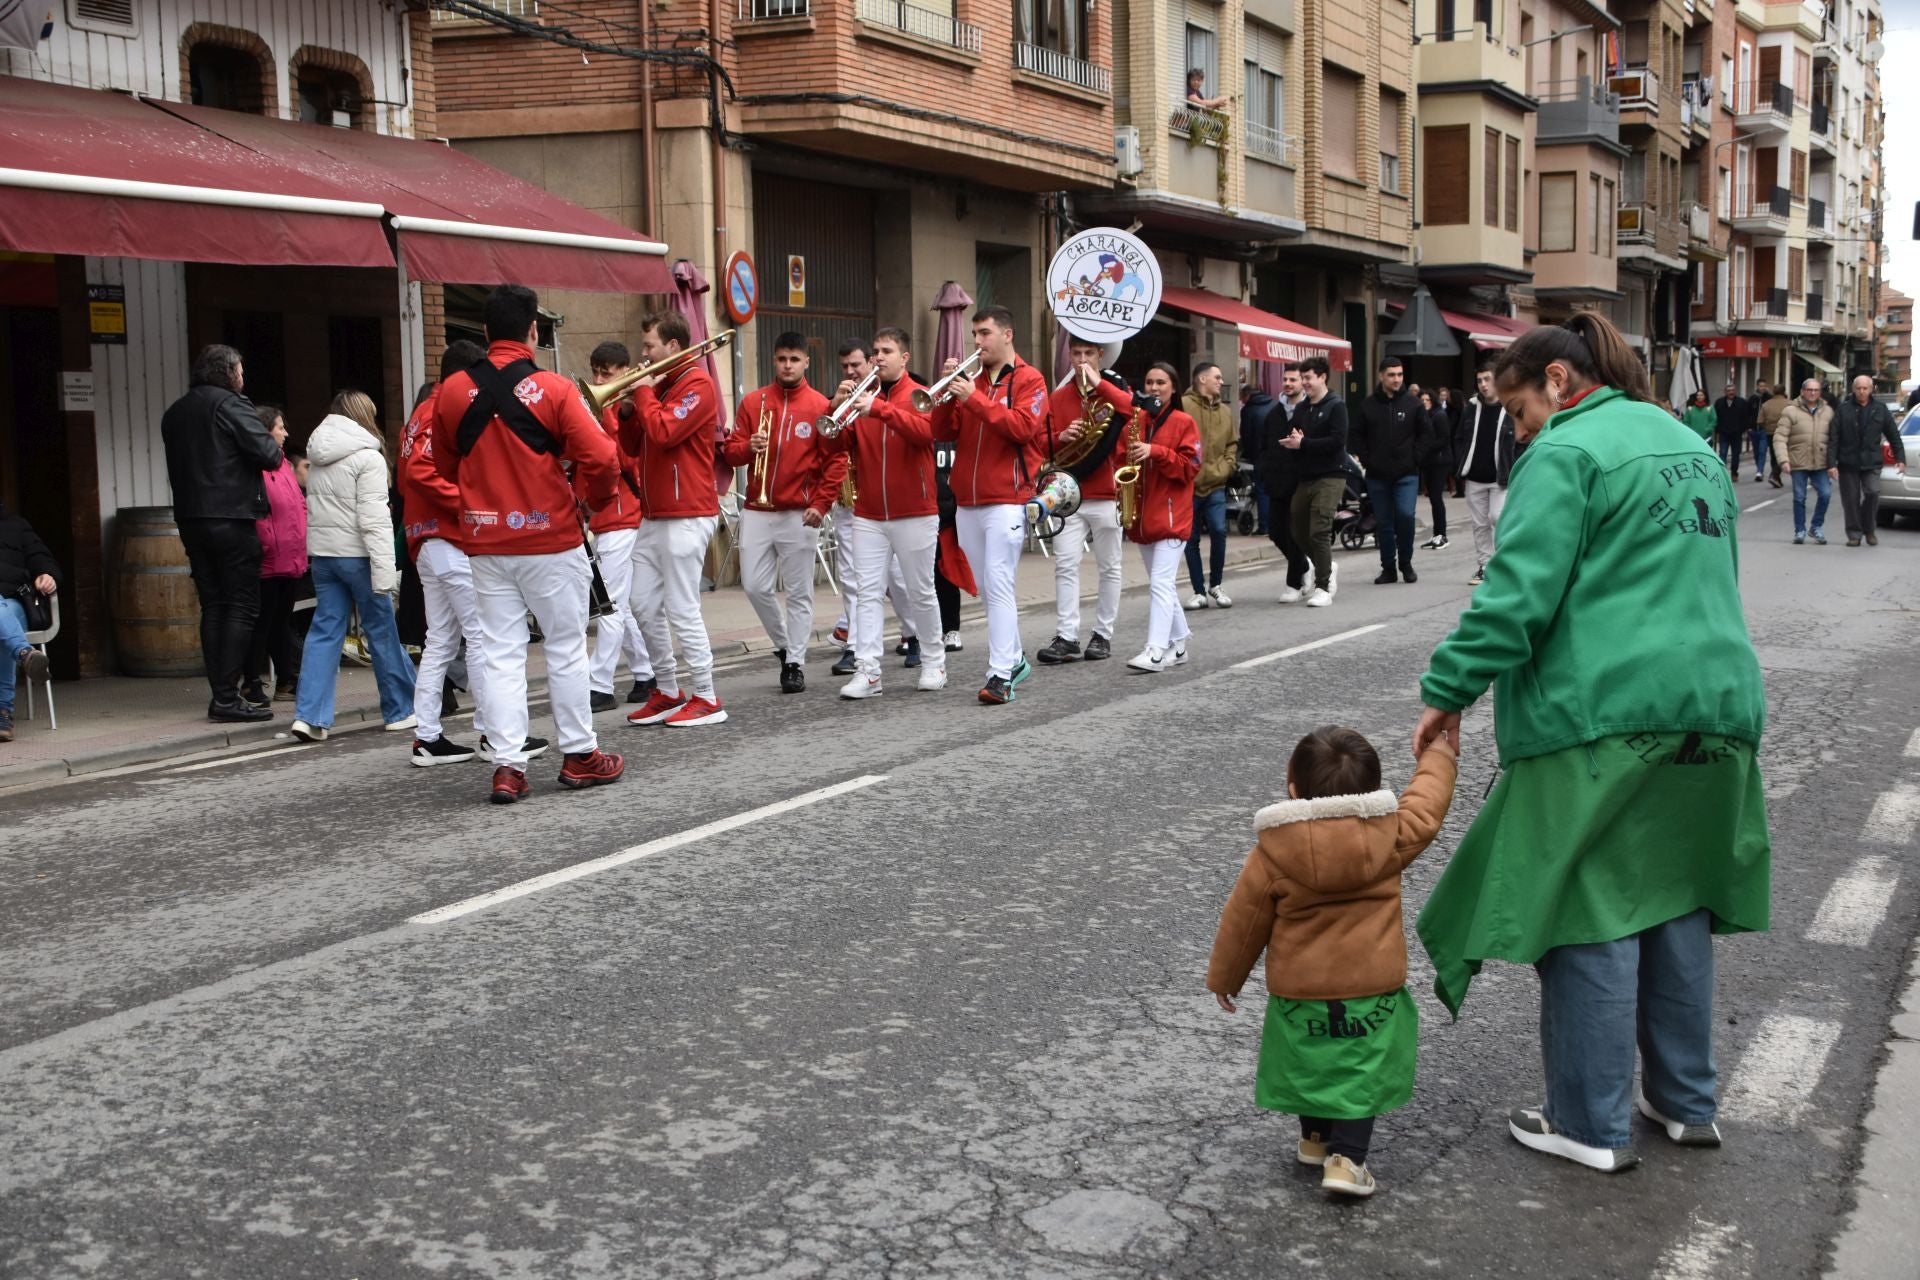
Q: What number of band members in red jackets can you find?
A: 10